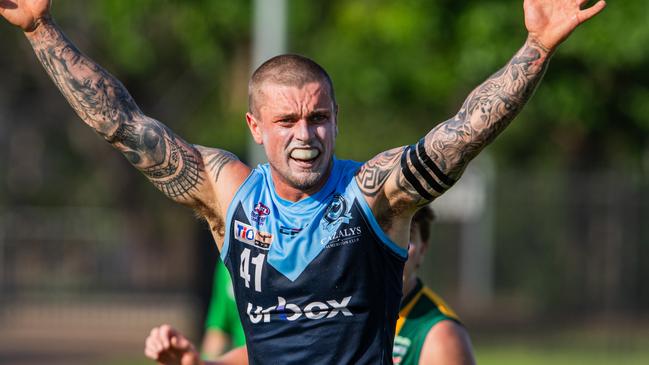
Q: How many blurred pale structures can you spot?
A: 2